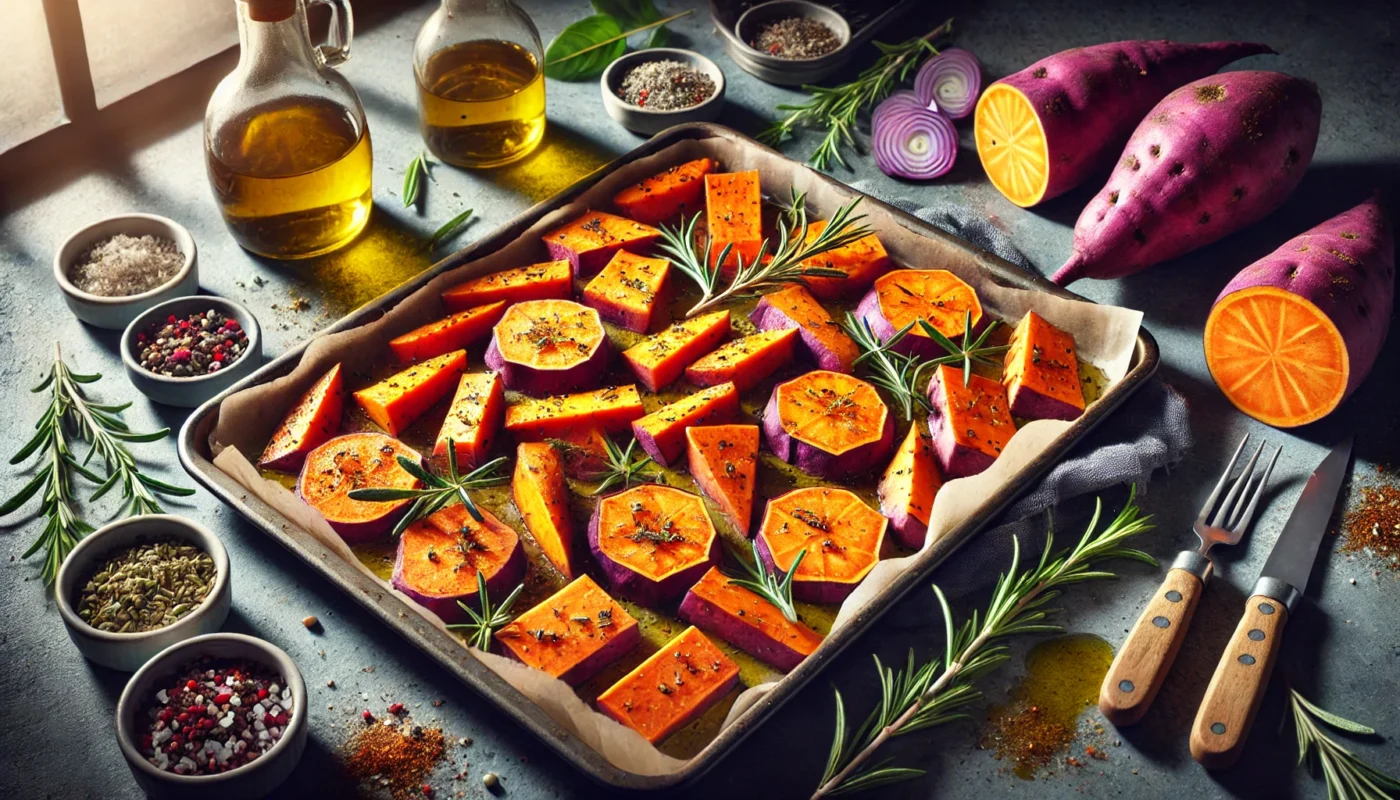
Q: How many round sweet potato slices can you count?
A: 7